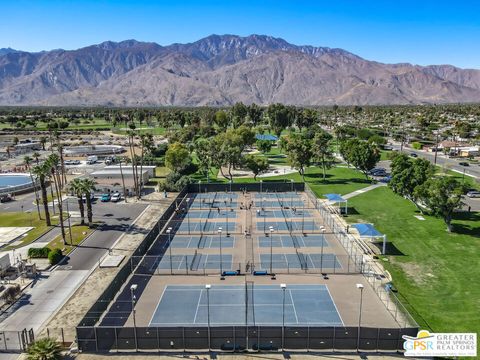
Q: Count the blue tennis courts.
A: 13